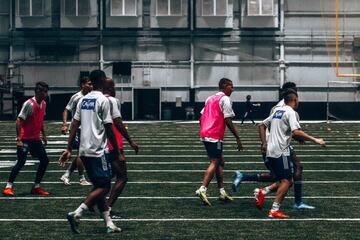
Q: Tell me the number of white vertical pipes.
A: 4